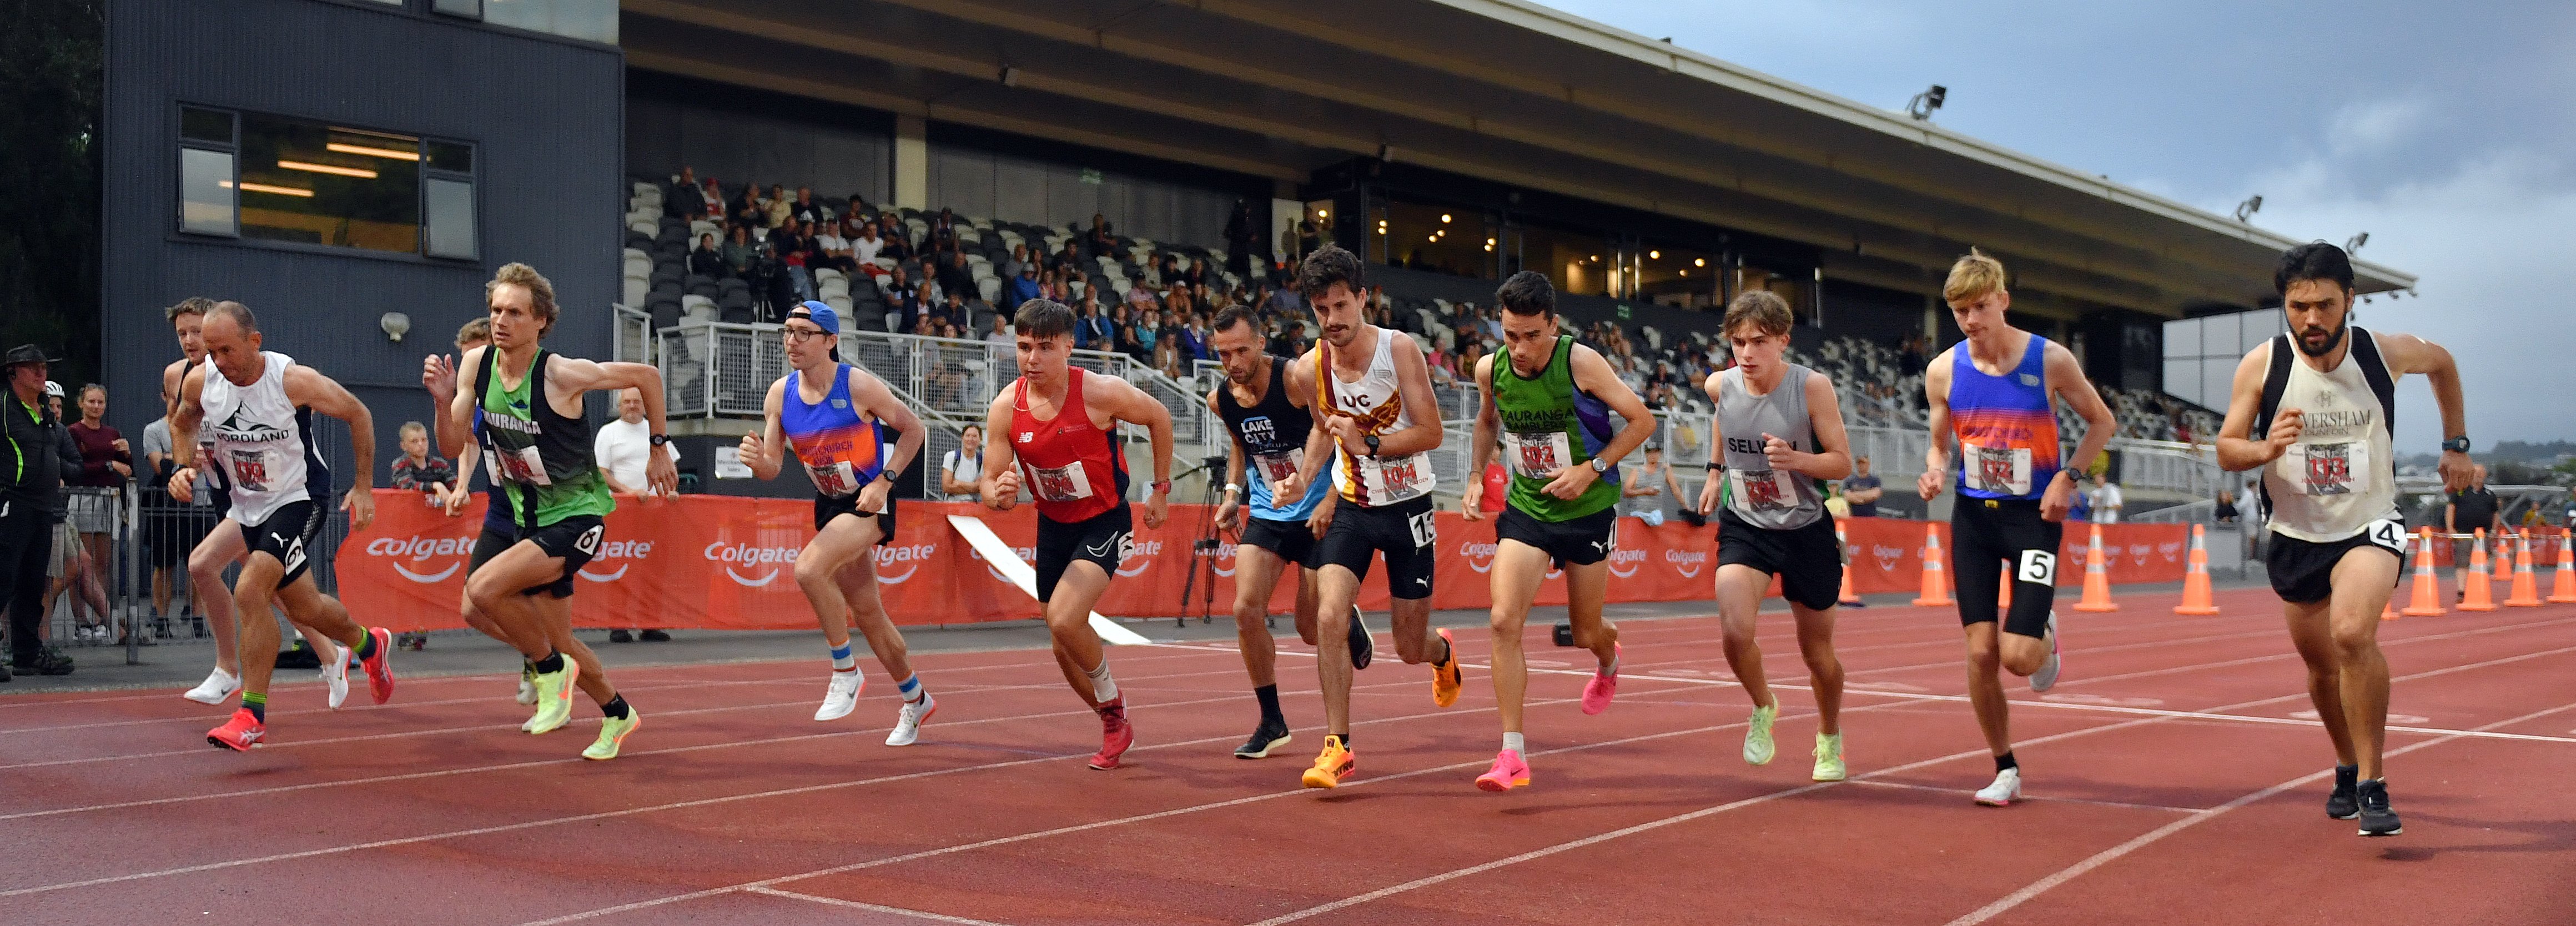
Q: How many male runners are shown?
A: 12